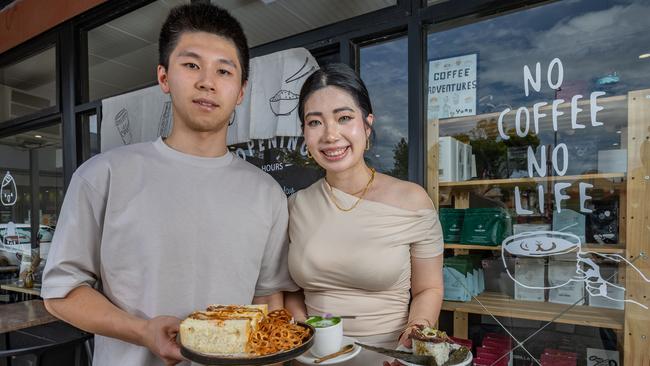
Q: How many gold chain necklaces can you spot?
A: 1